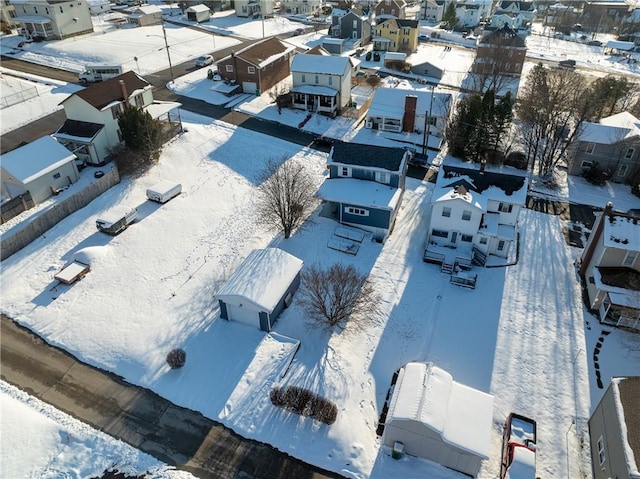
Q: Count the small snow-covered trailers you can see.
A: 3